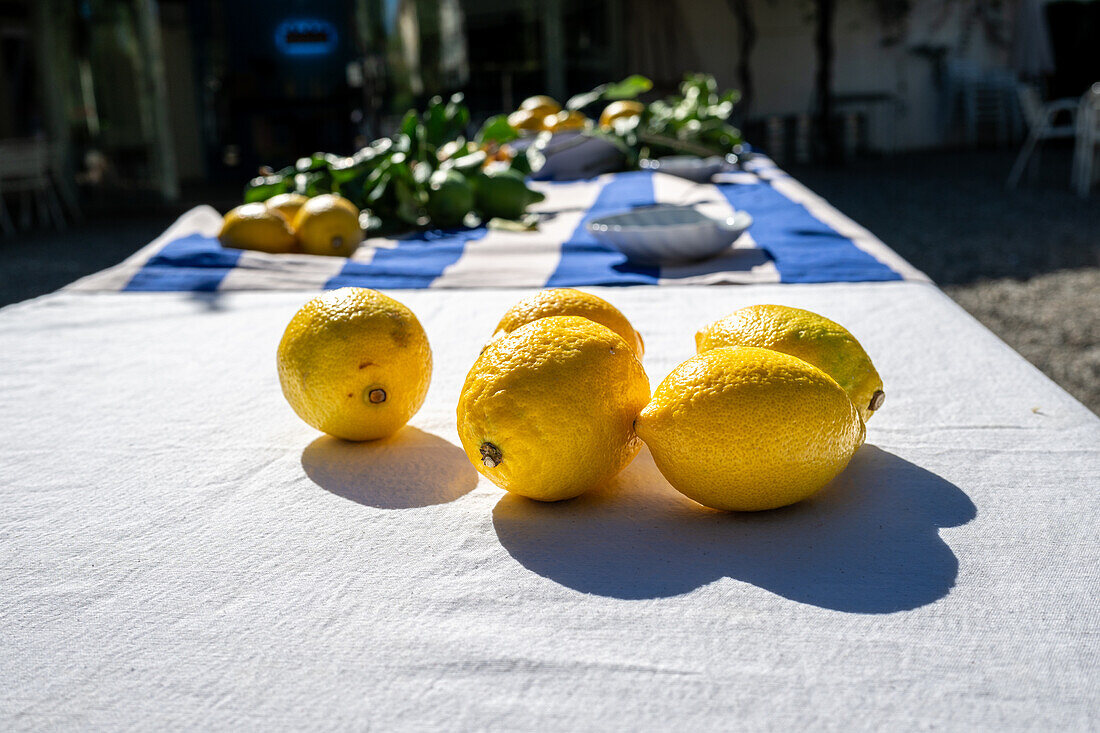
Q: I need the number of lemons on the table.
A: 12